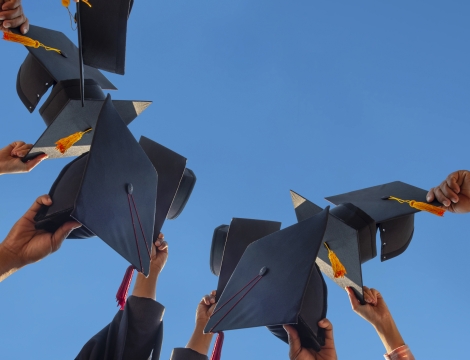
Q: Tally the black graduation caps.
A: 9